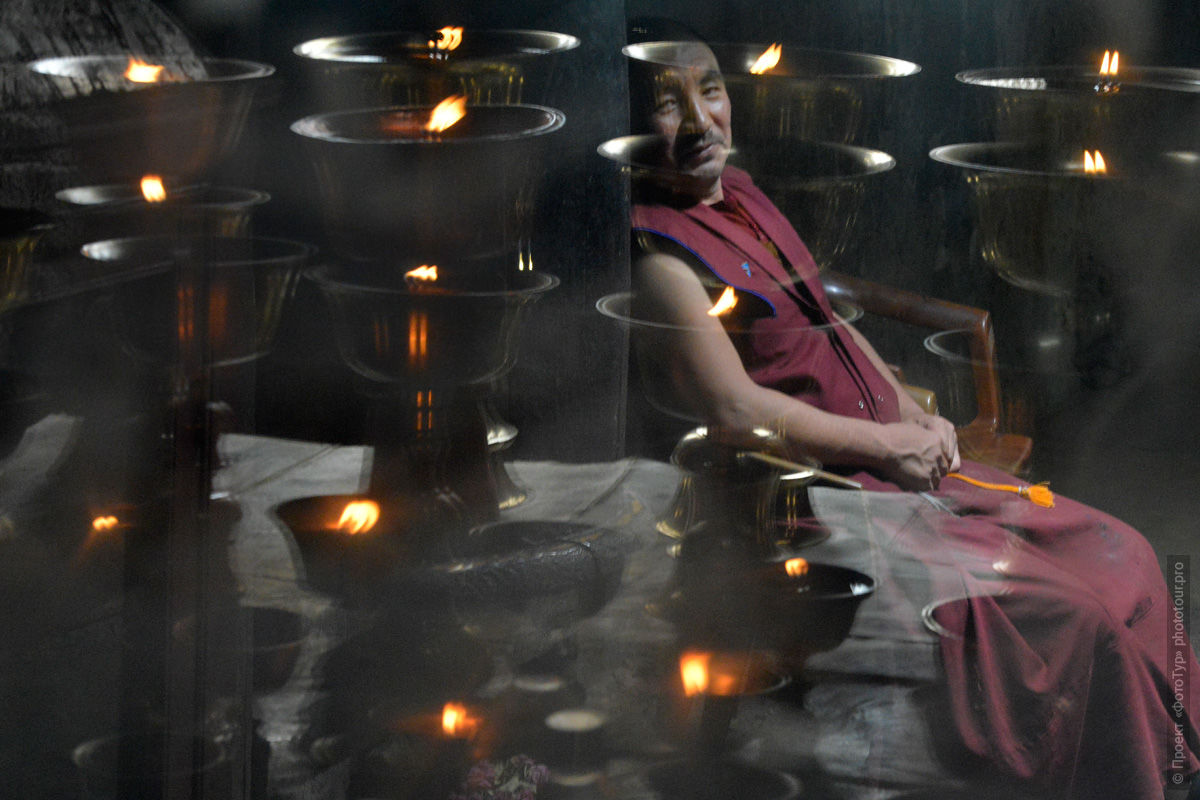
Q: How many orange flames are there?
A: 14